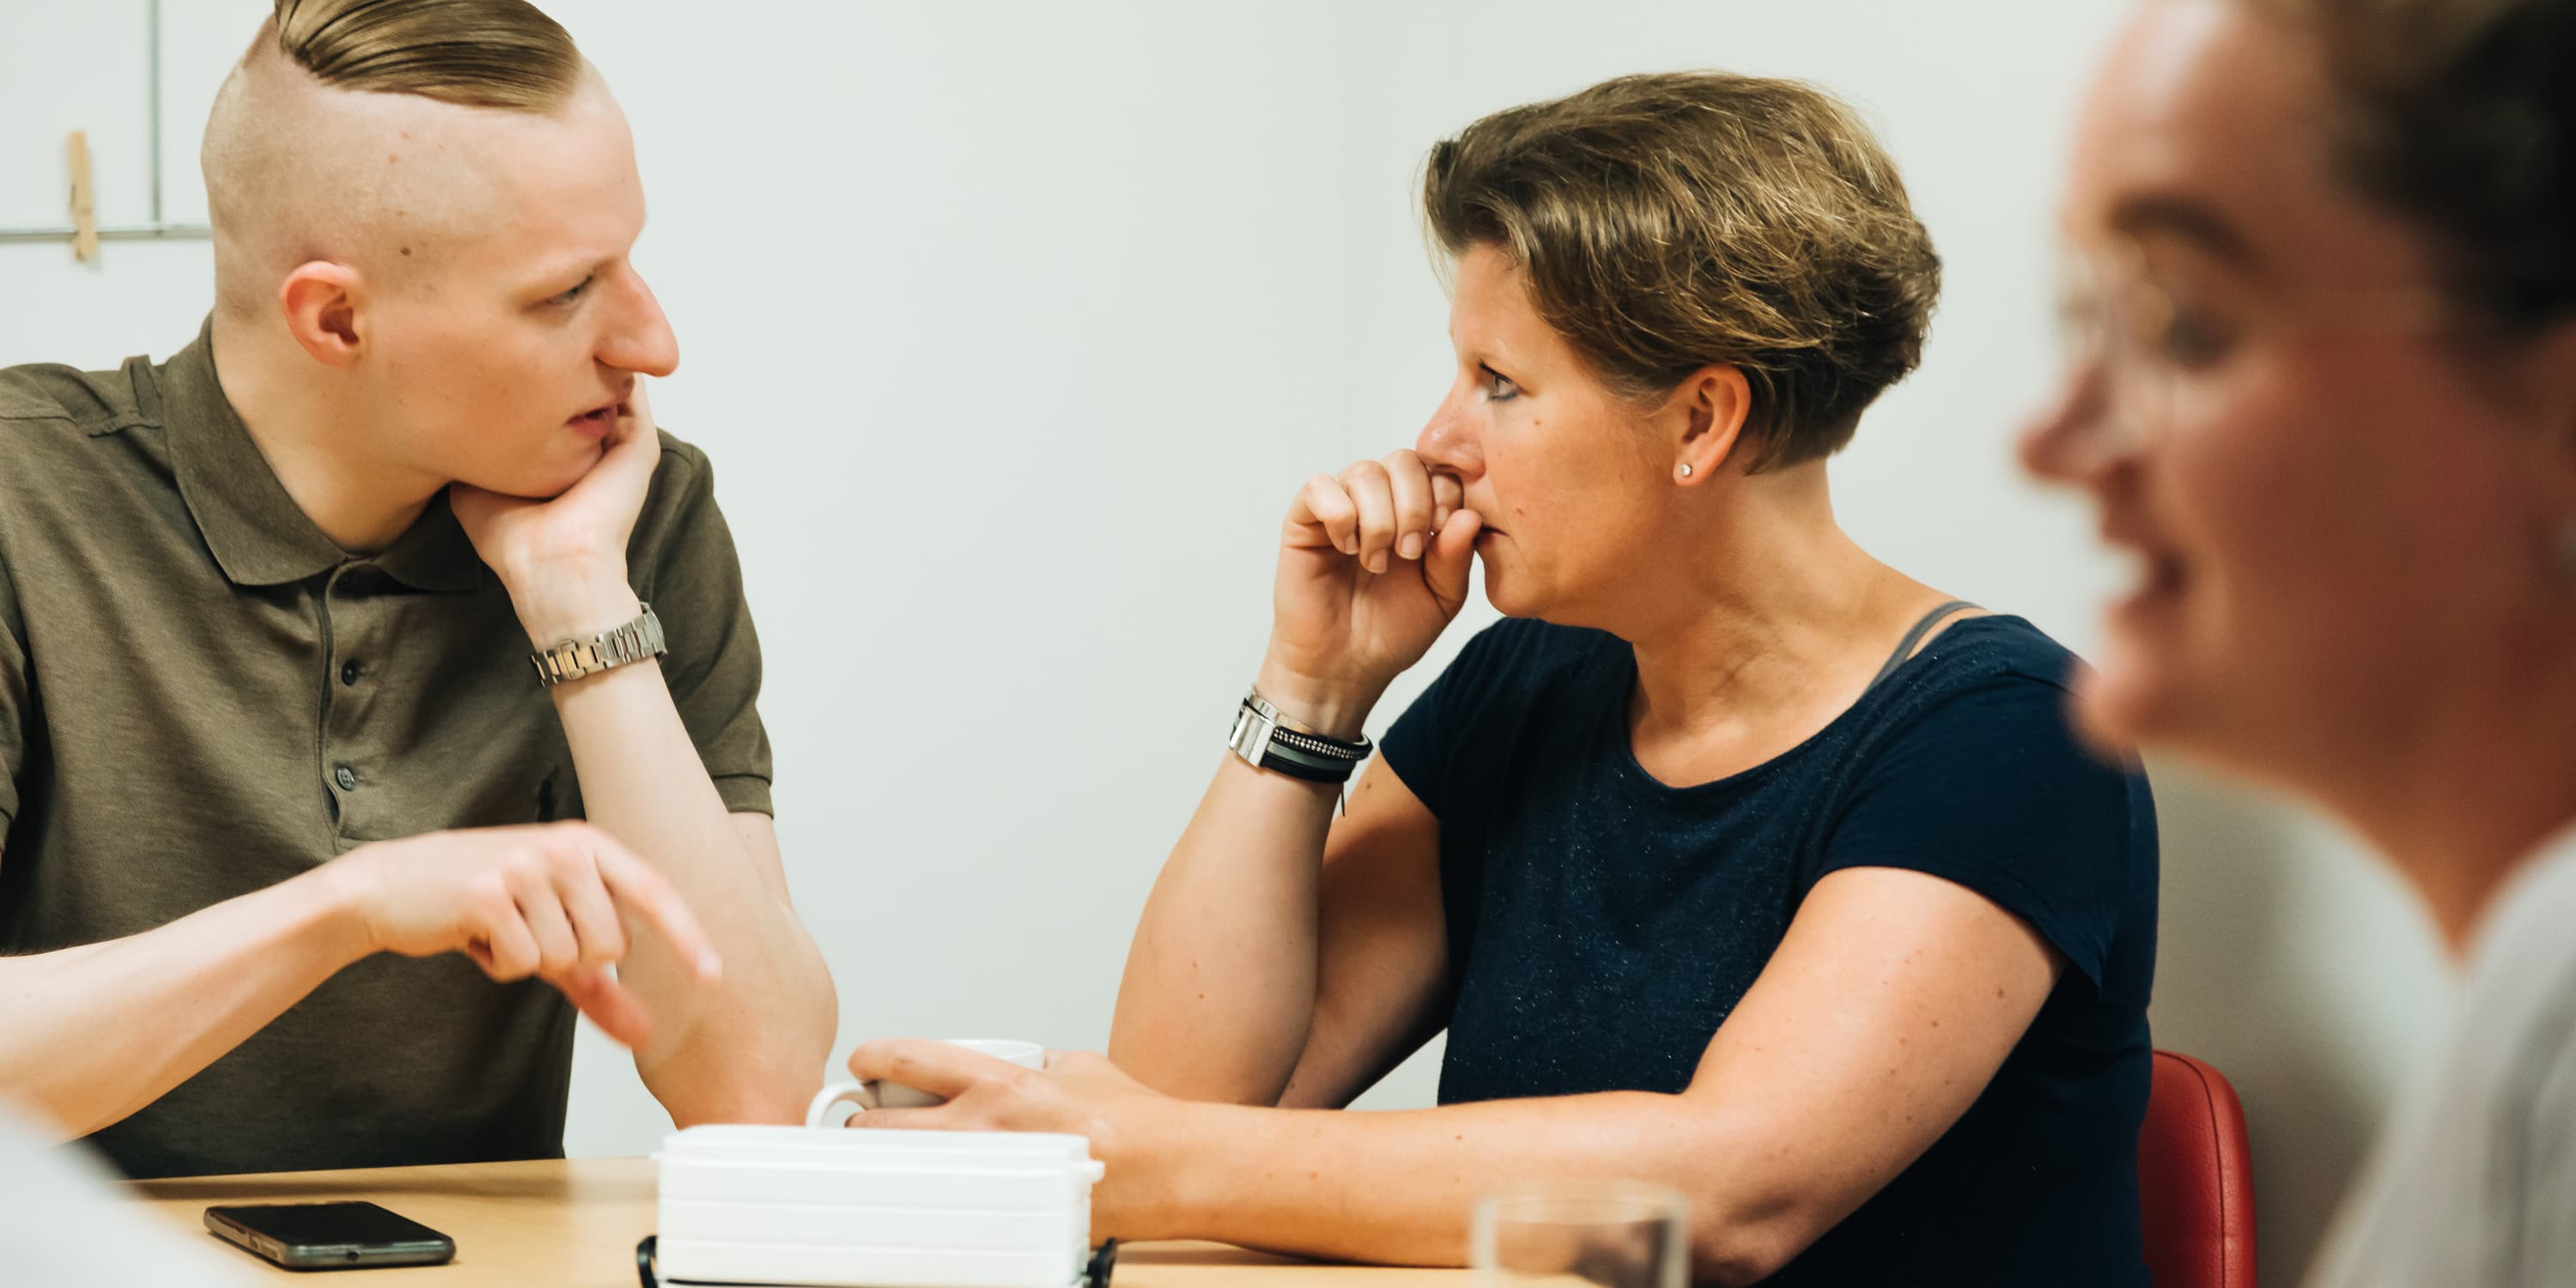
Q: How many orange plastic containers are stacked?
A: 0